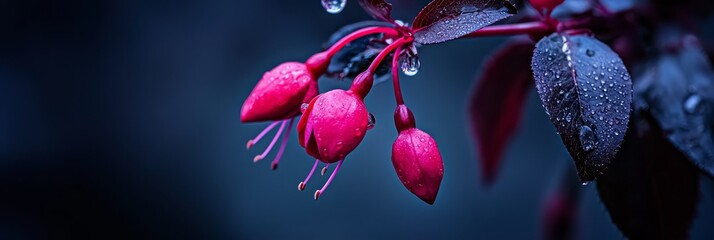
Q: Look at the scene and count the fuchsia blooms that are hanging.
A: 3